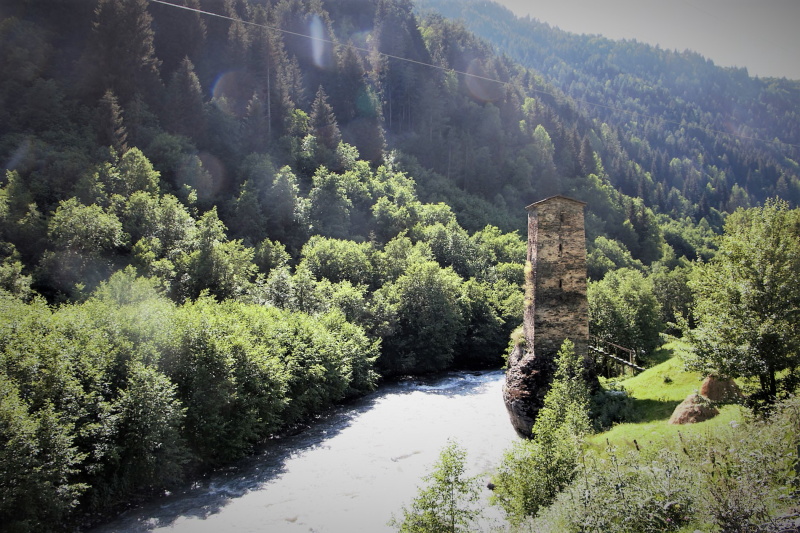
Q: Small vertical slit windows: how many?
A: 3